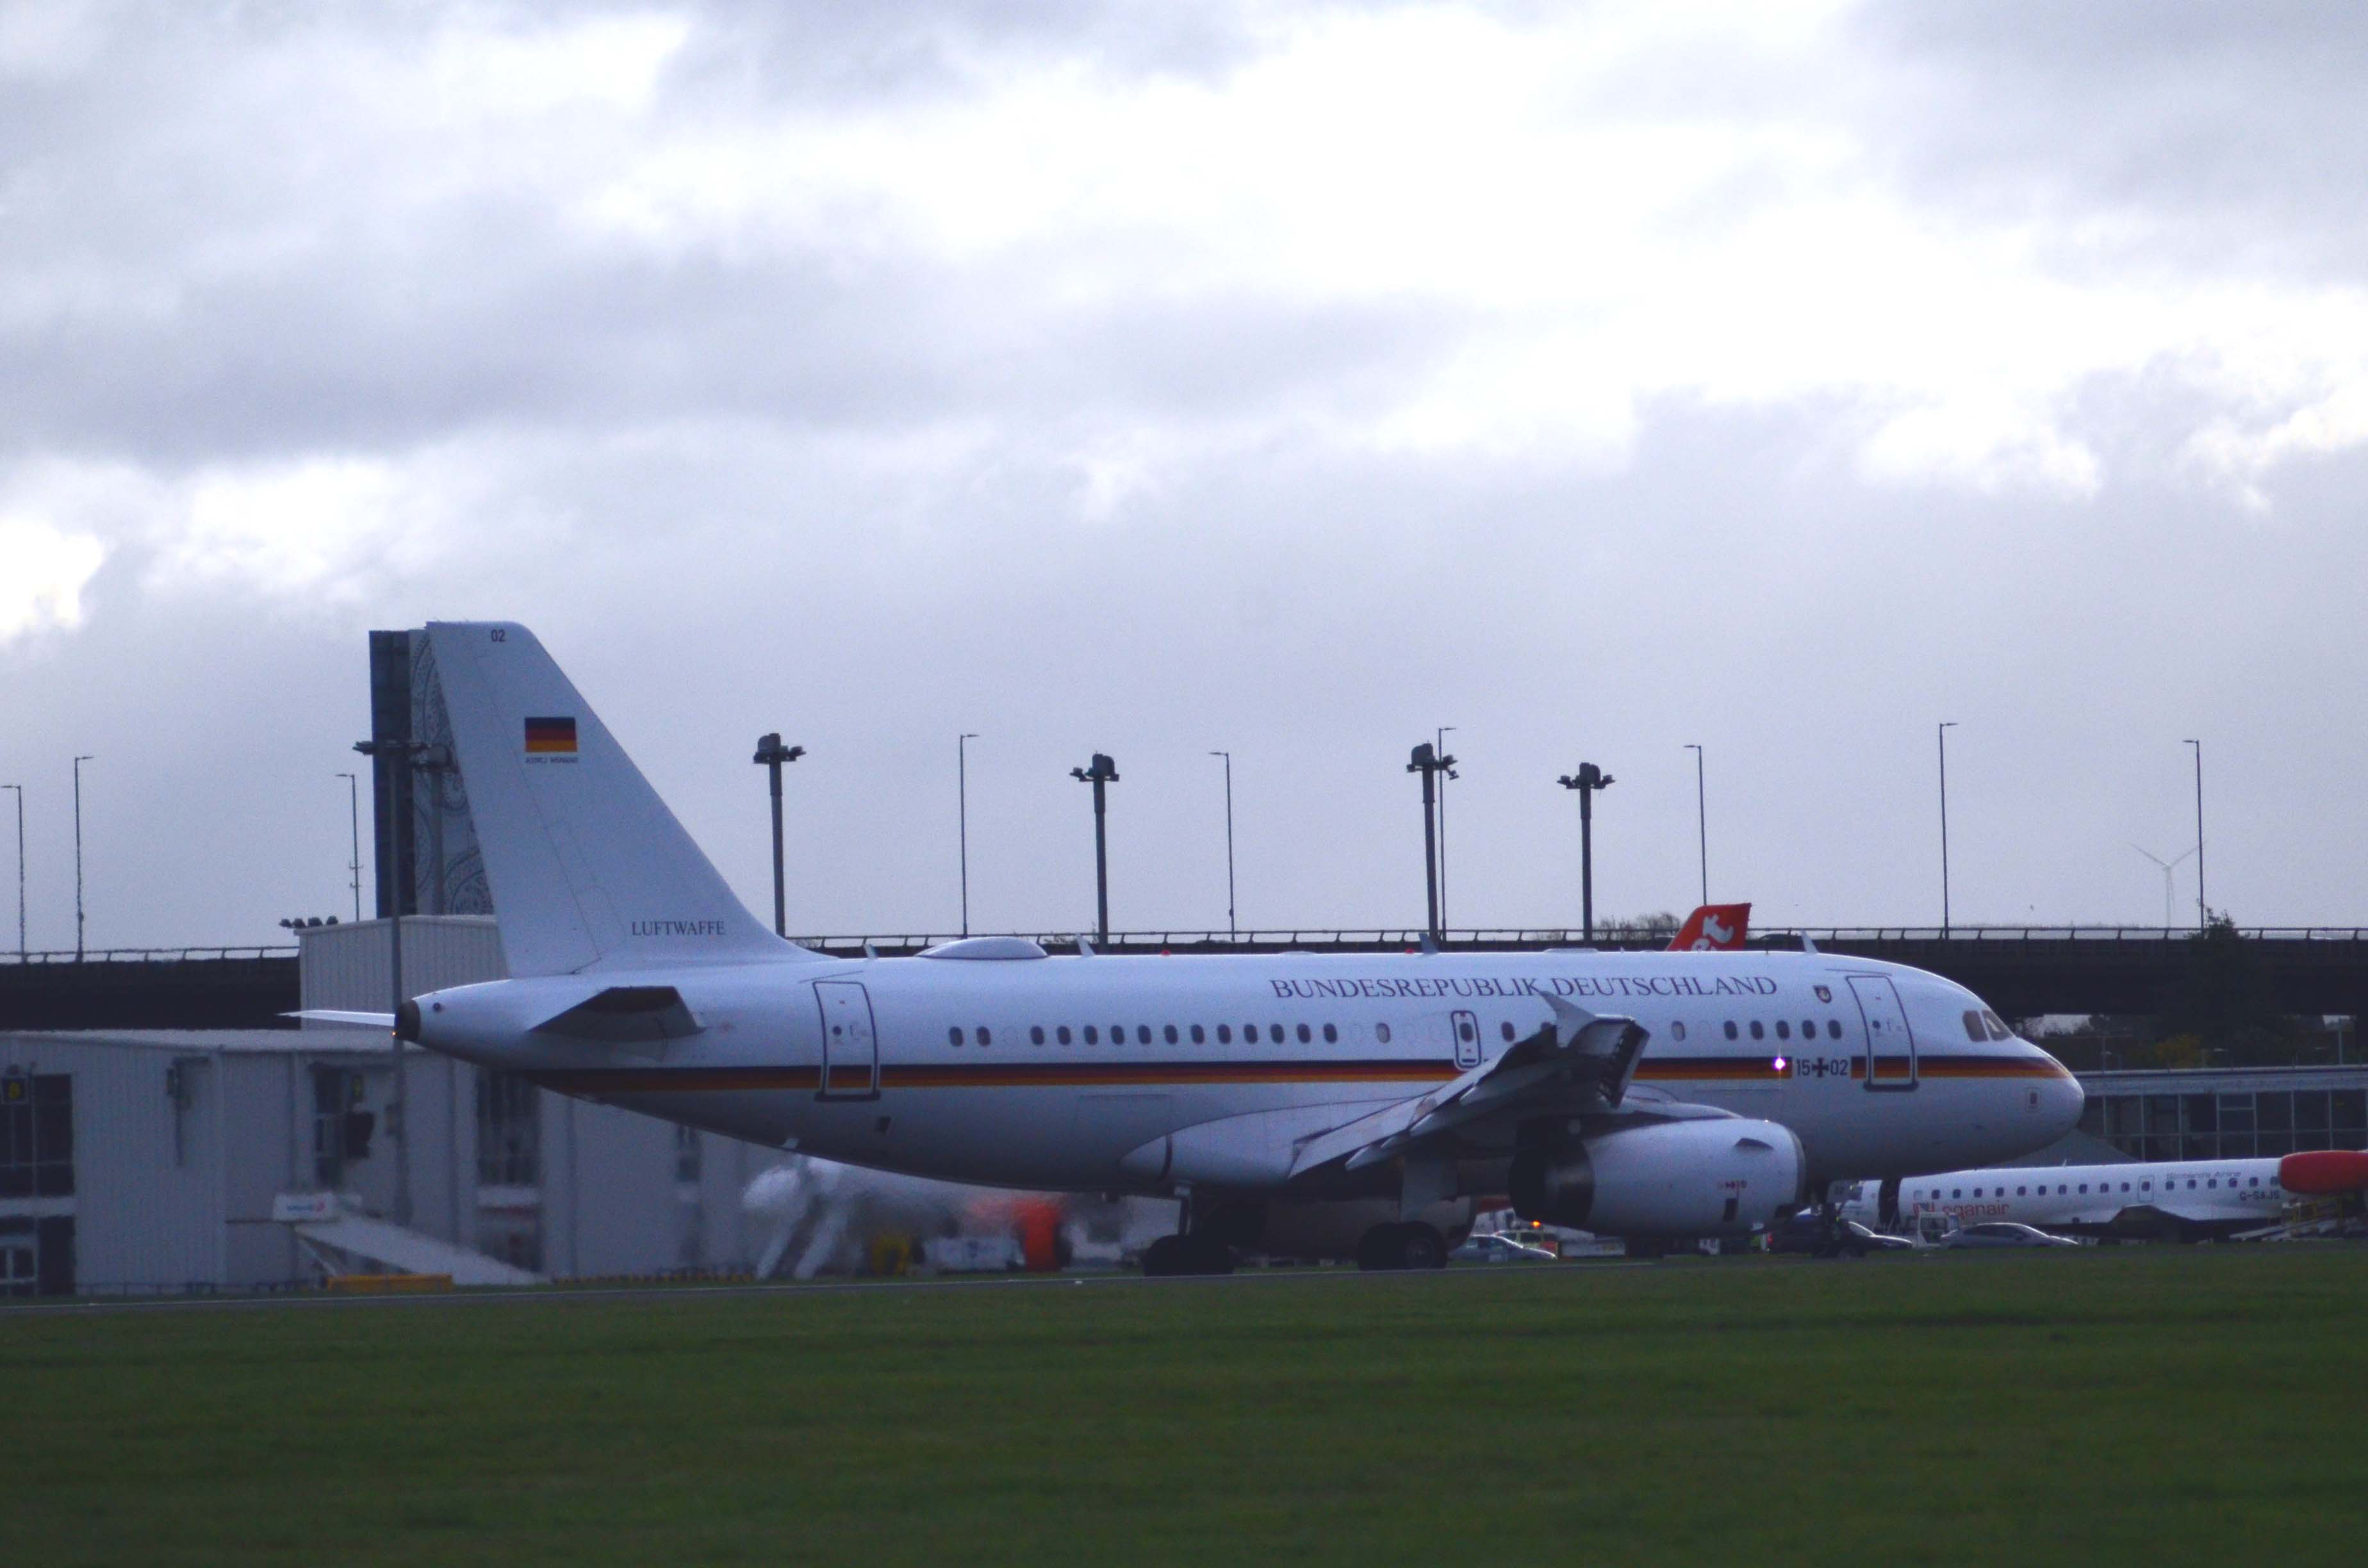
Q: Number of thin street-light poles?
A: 9